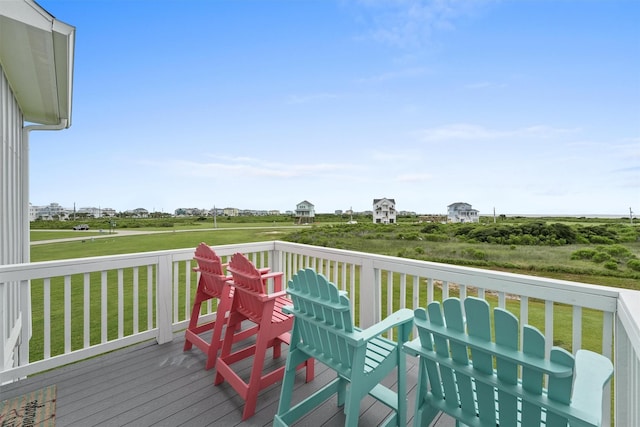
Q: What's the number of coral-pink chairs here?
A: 2